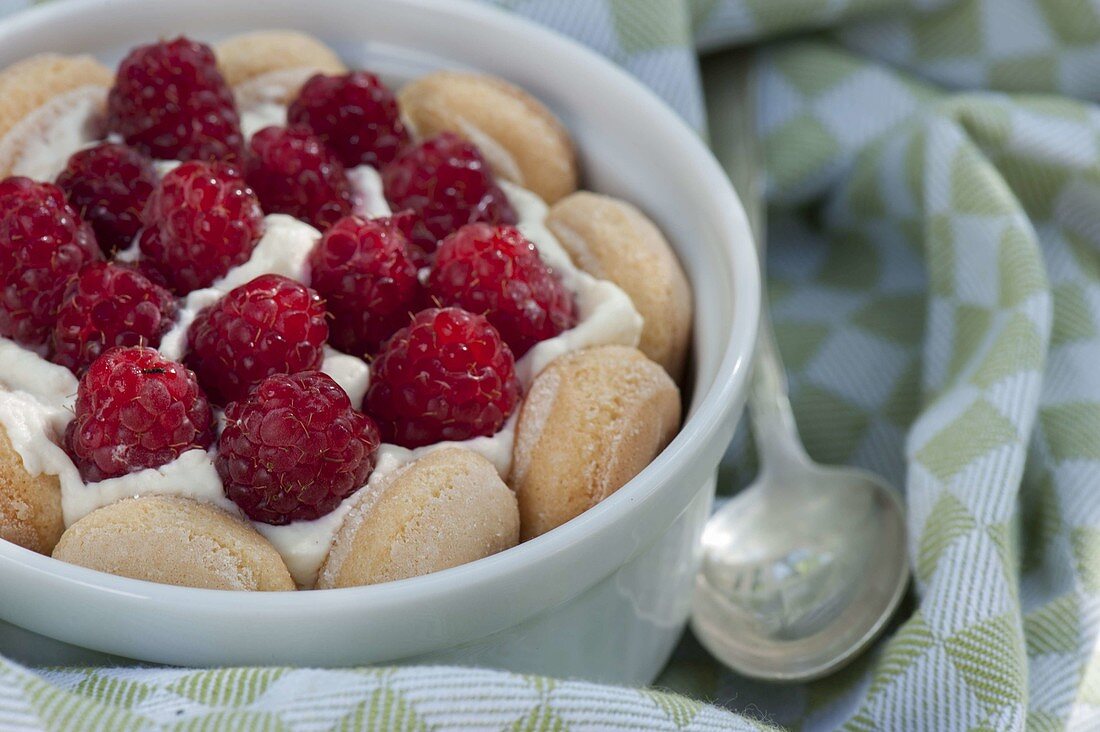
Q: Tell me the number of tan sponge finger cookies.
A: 8